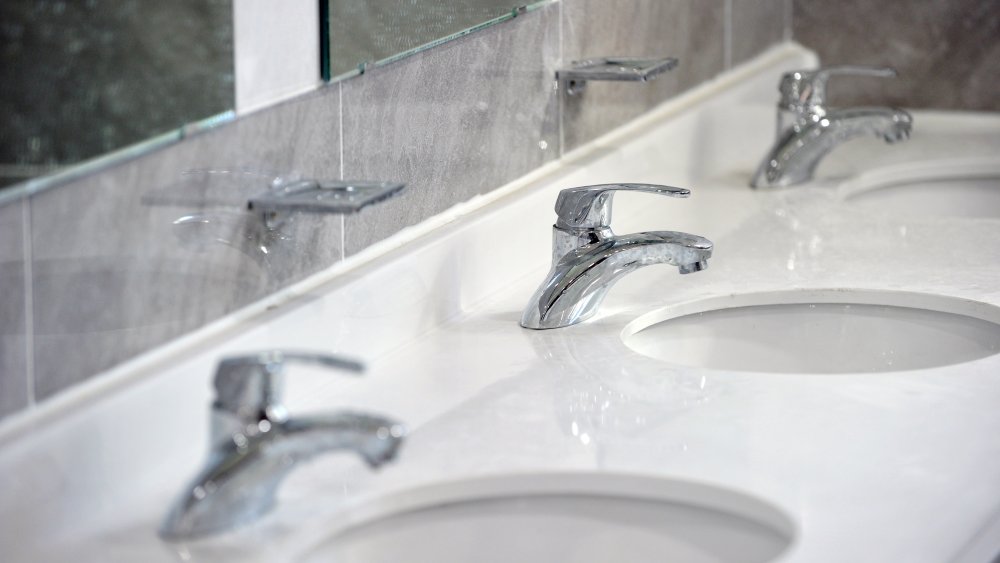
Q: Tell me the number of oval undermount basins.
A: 3